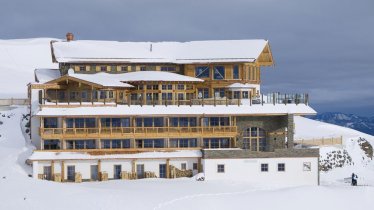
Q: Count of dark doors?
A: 6